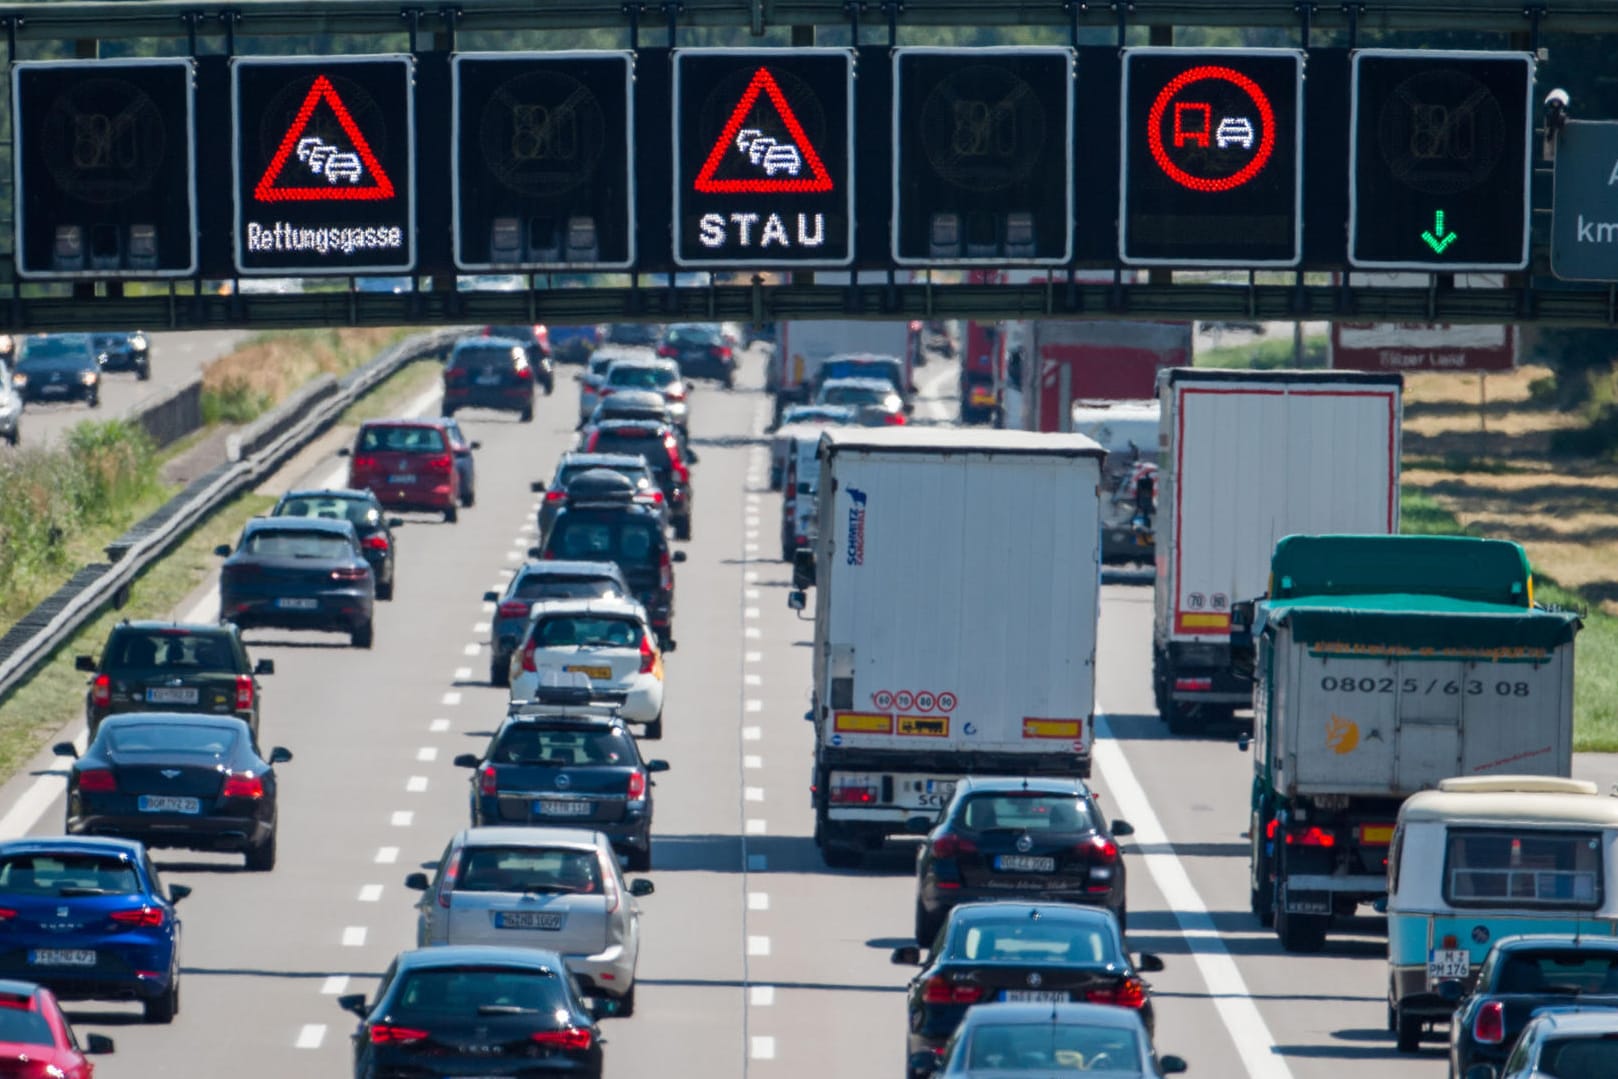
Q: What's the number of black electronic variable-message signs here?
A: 7